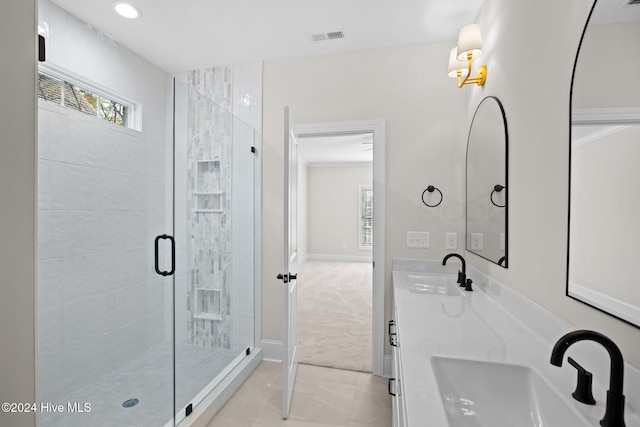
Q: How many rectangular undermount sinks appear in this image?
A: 2